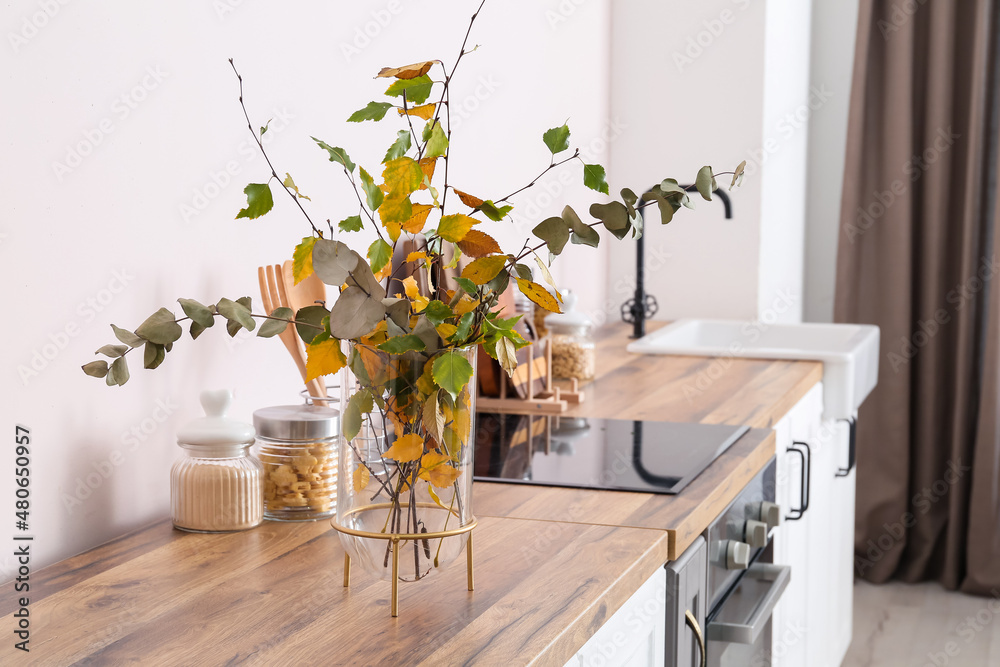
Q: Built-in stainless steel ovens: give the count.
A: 1